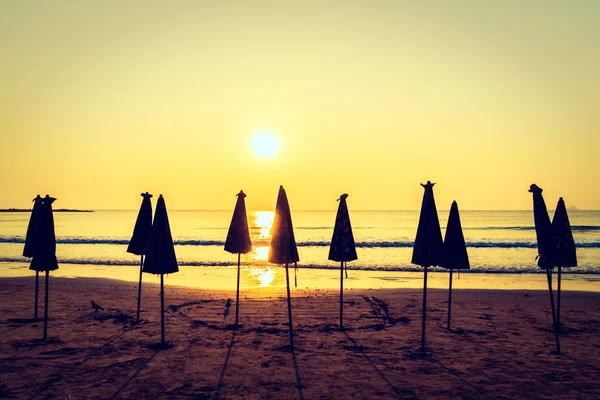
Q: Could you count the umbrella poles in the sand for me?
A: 11